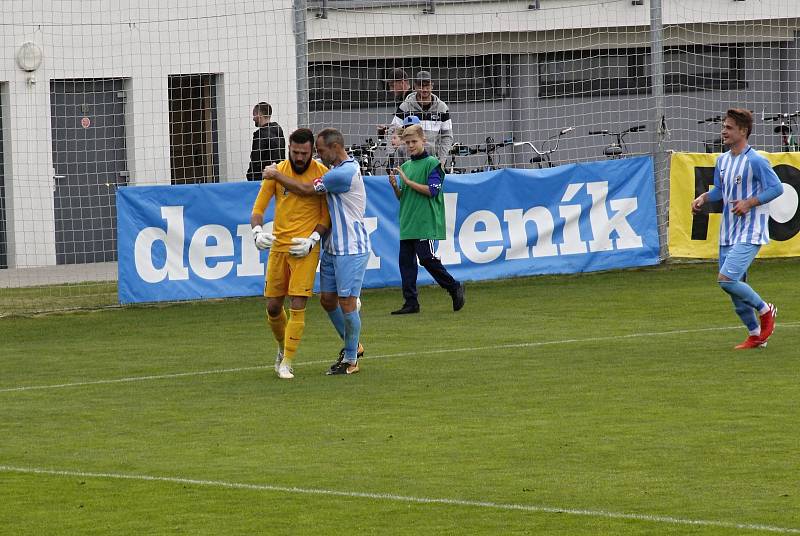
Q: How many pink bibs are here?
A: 0